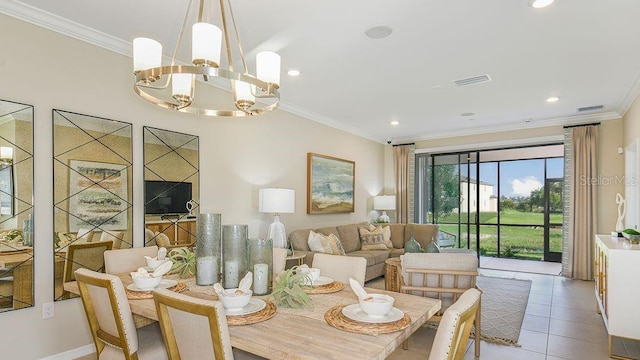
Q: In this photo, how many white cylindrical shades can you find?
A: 7